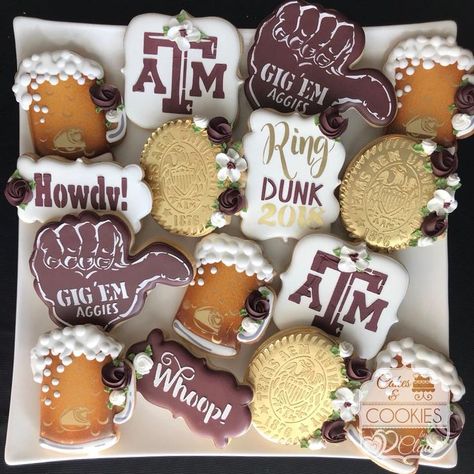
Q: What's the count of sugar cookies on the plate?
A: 15